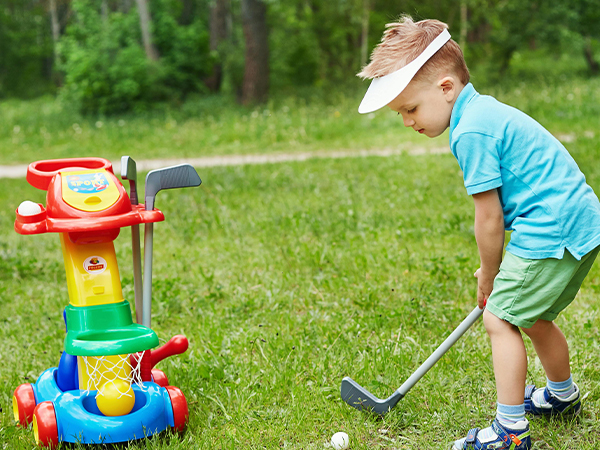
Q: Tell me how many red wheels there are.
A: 4